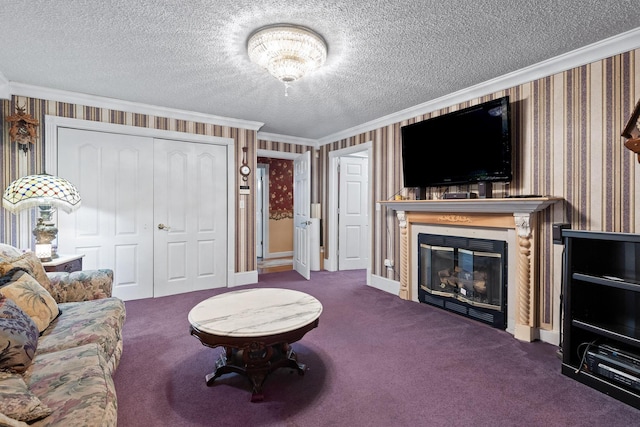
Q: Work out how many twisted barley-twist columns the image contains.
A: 2